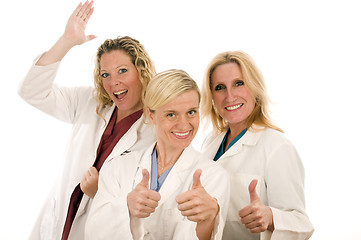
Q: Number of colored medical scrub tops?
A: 3